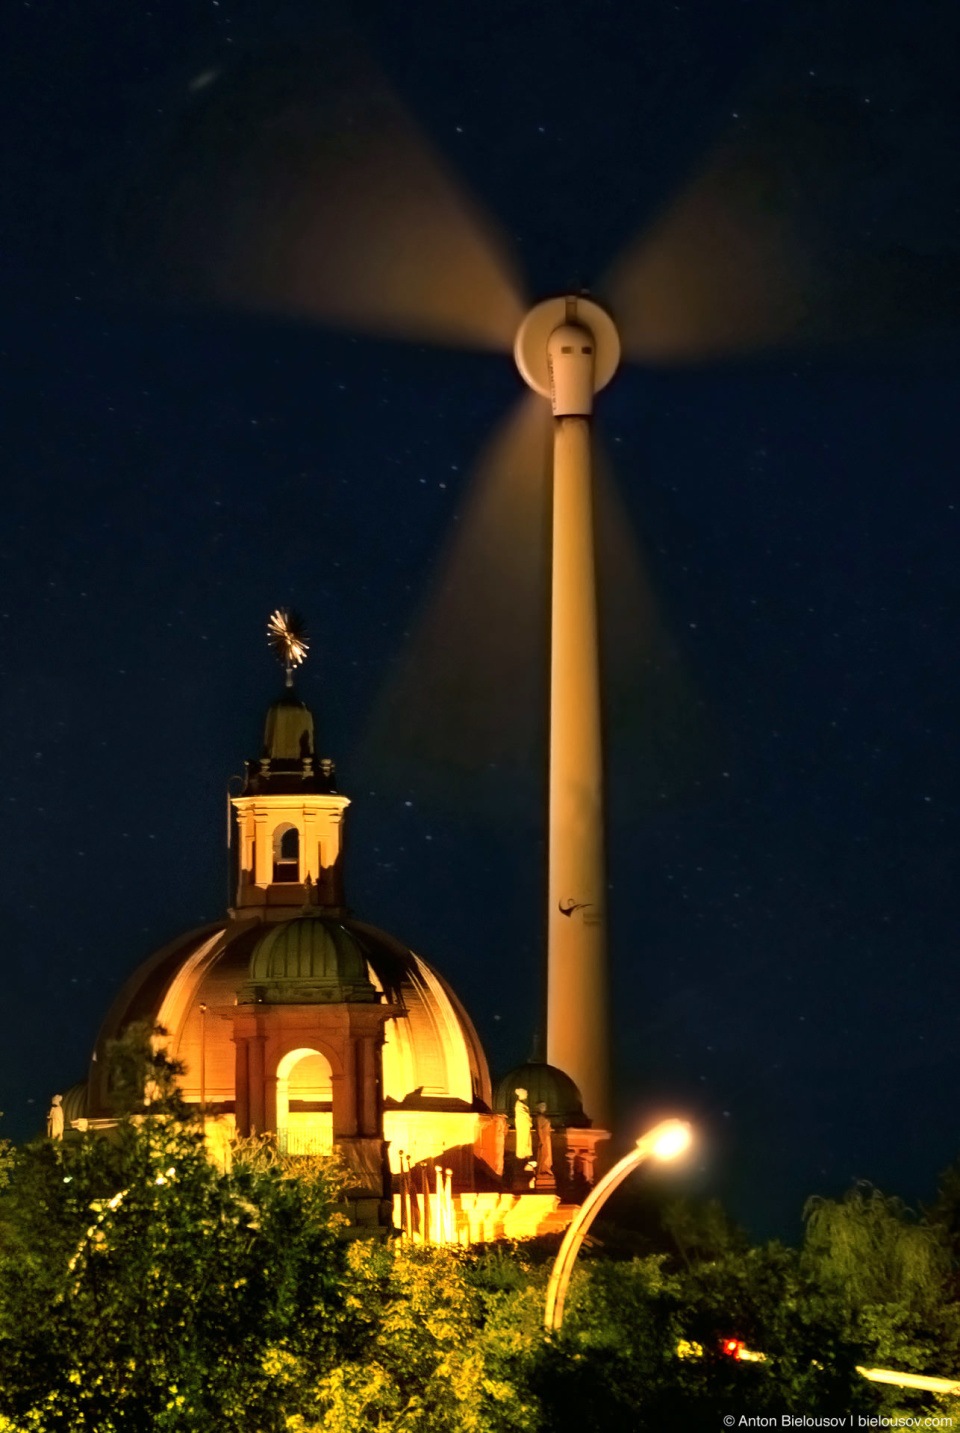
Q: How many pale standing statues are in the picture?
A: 3